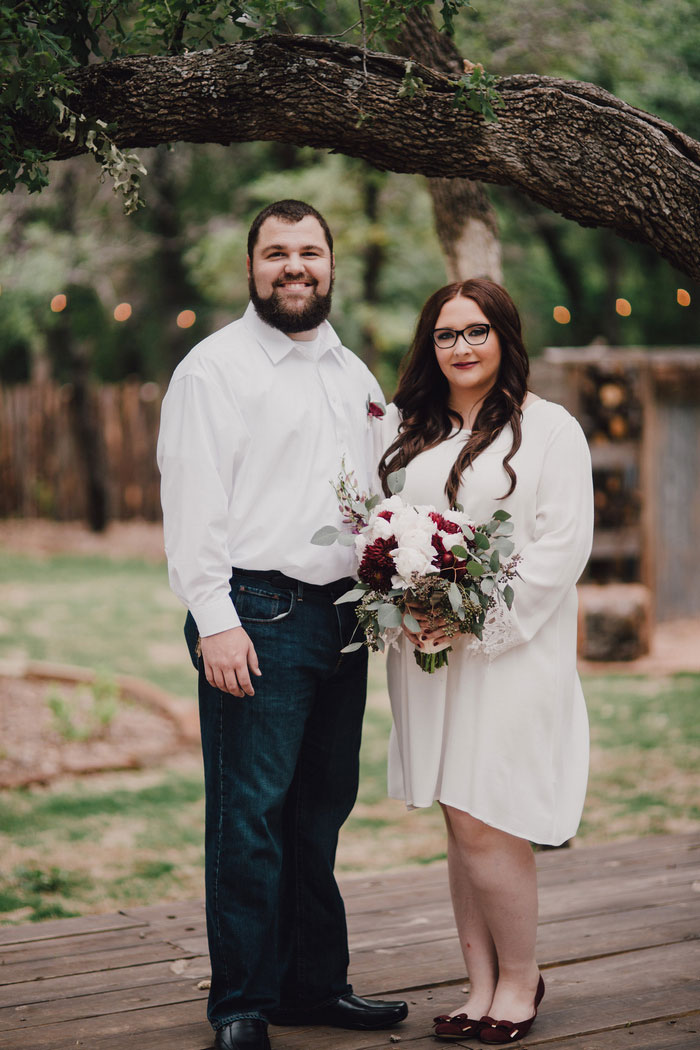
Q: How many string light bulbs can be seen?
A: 6